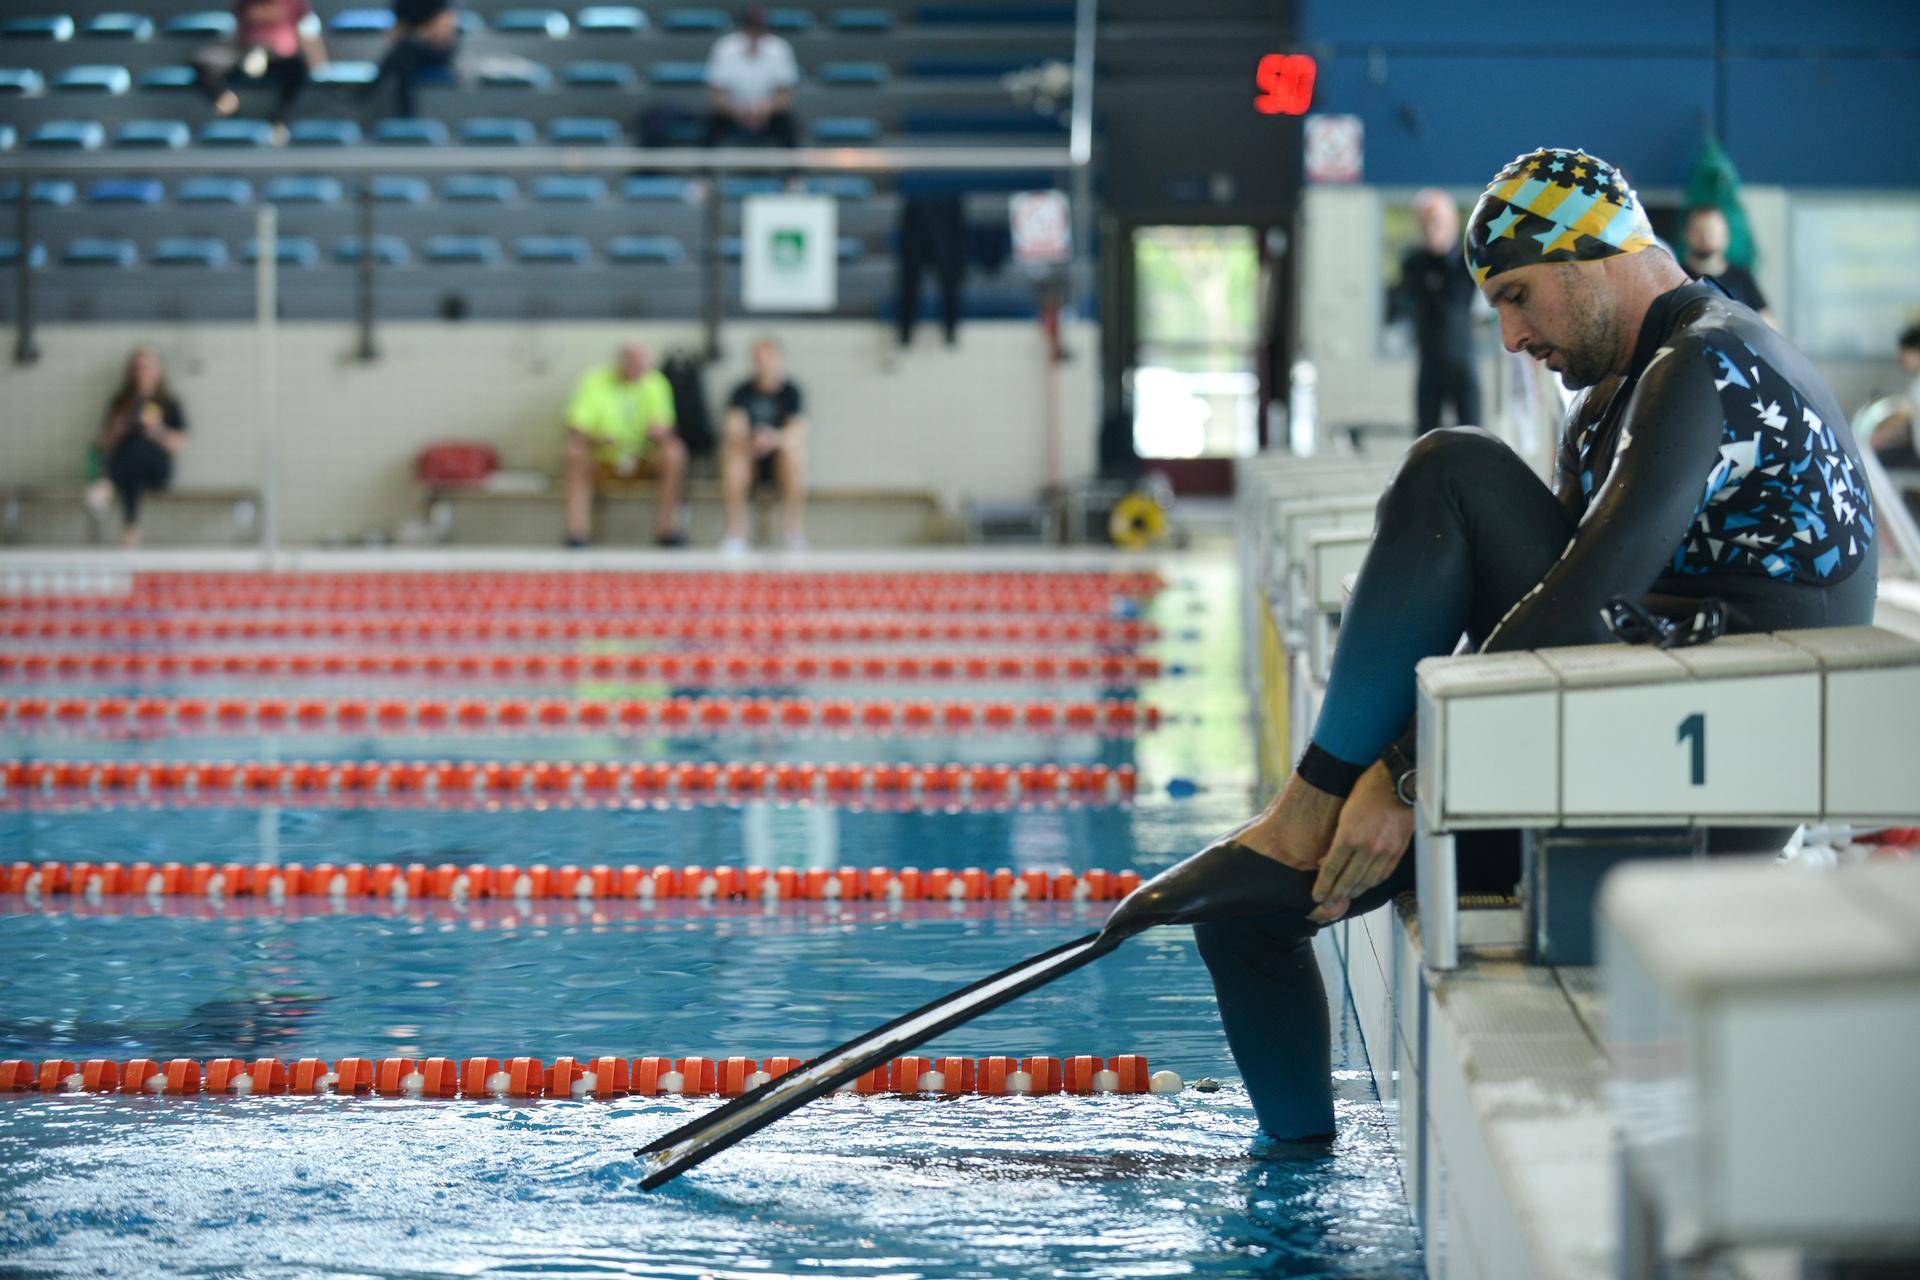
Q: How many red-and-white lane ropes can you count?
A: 8